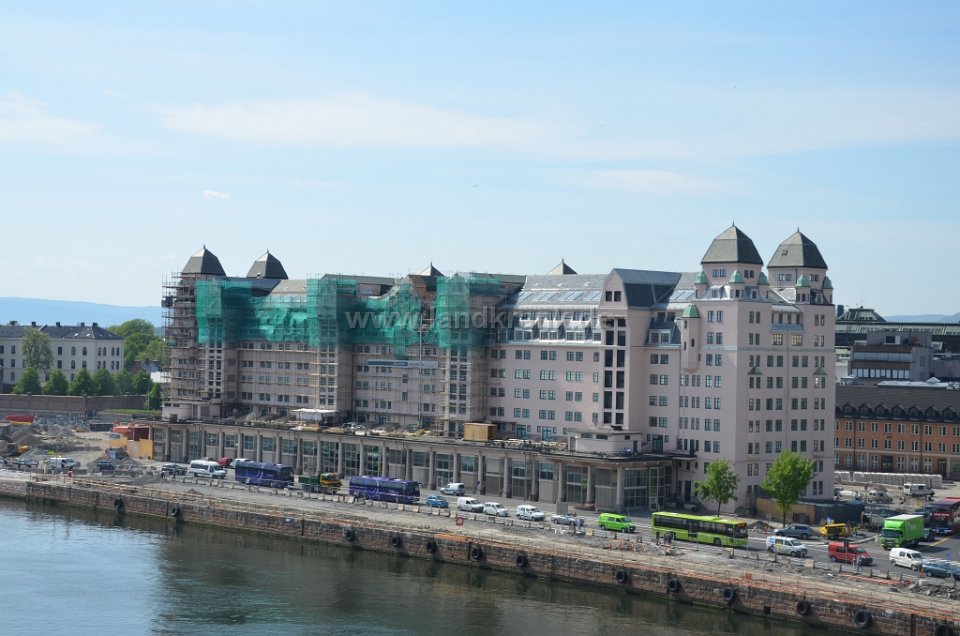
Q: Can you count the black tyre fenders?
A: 13